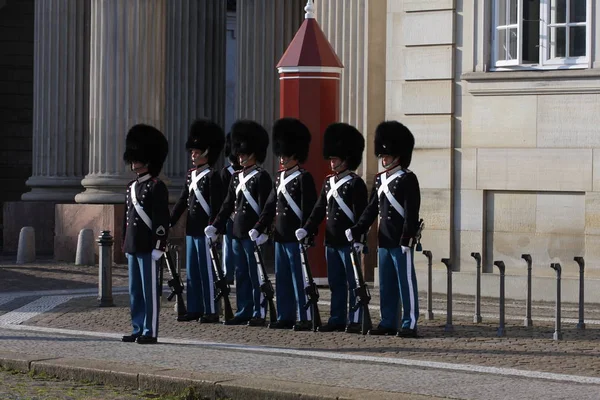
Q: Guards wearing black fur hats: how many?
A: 7